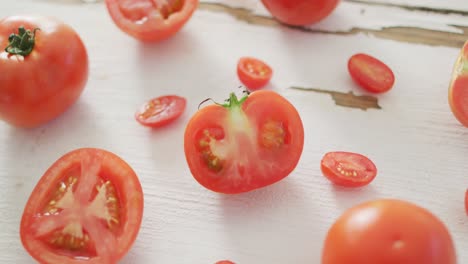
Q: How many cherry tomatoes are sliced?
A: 4